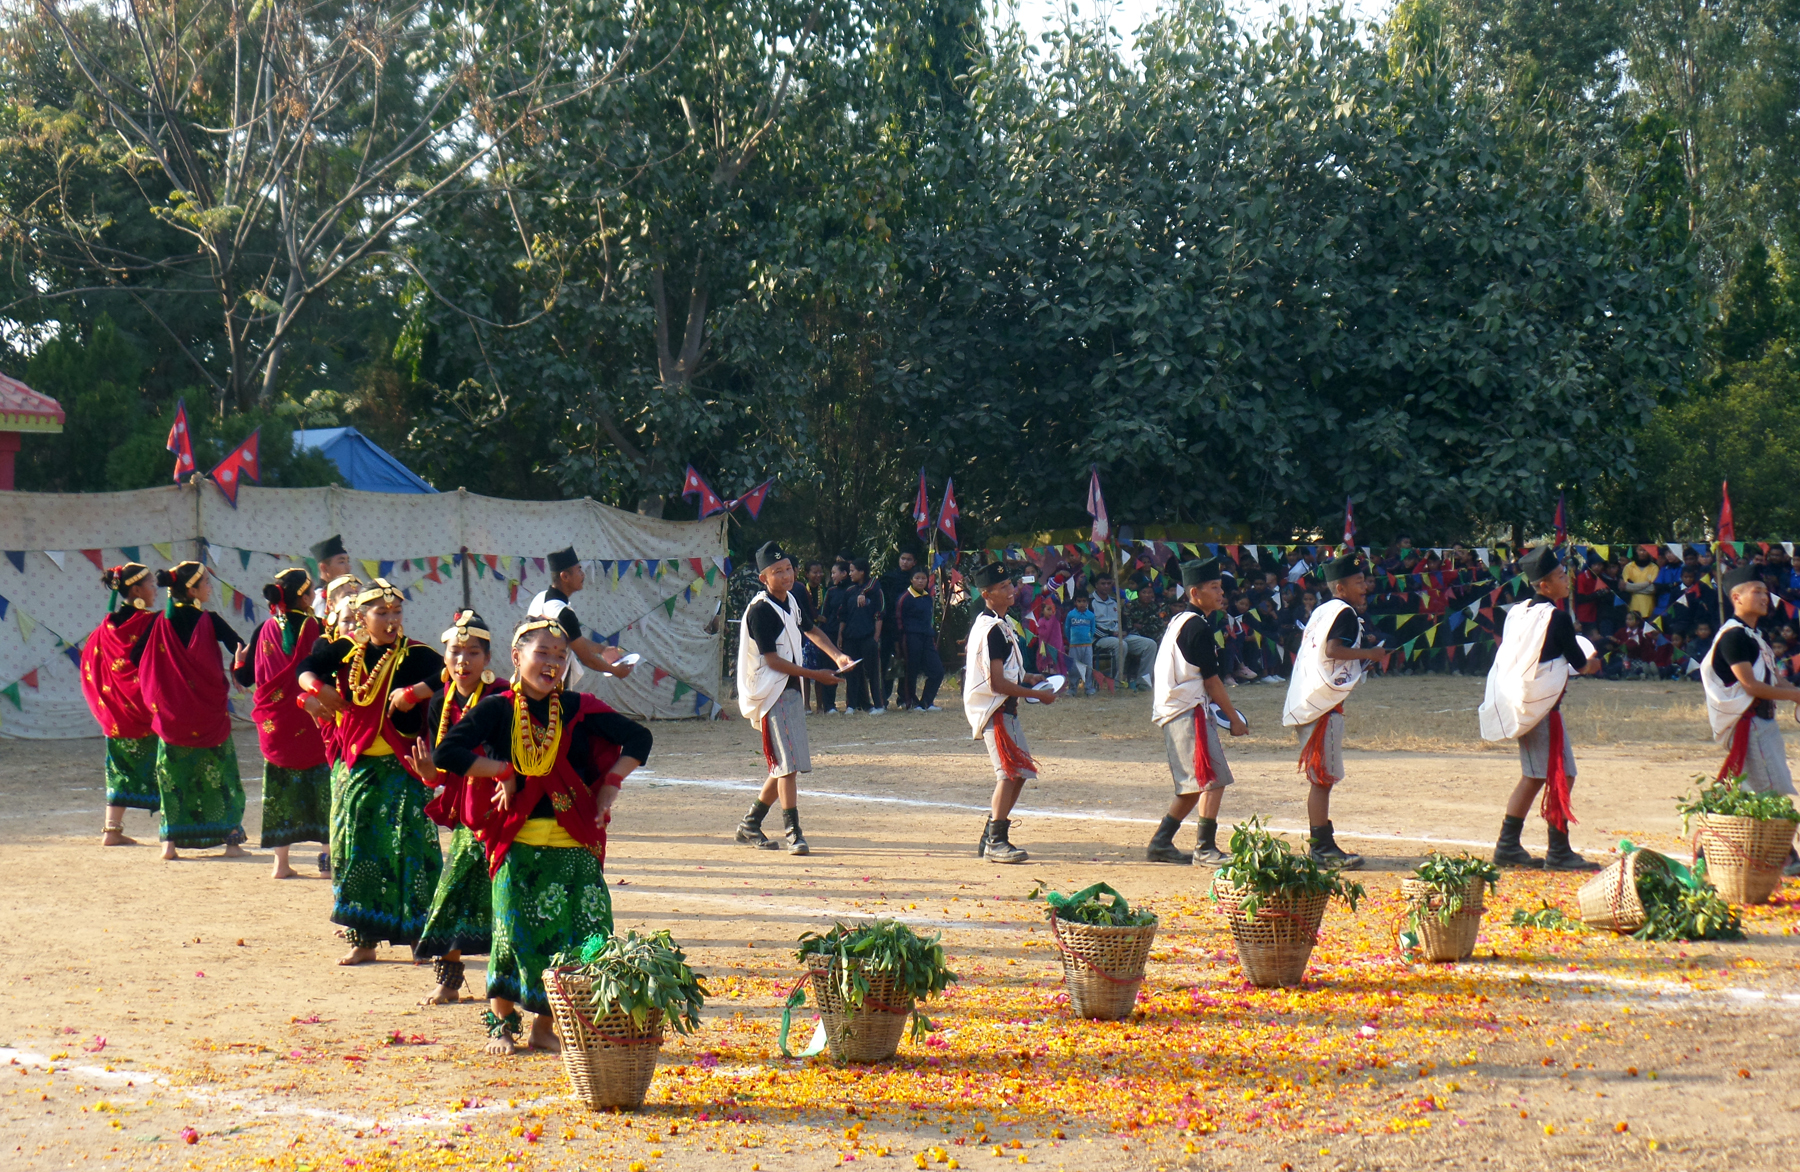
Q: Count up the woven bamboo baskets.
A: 7